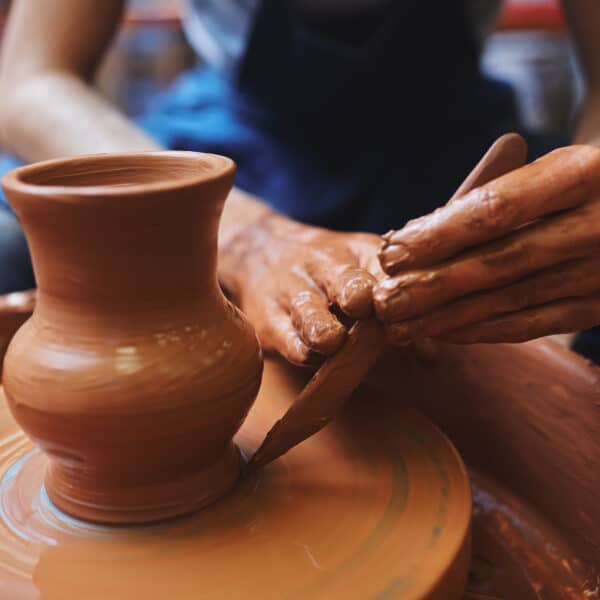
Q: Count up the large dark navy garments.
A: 1